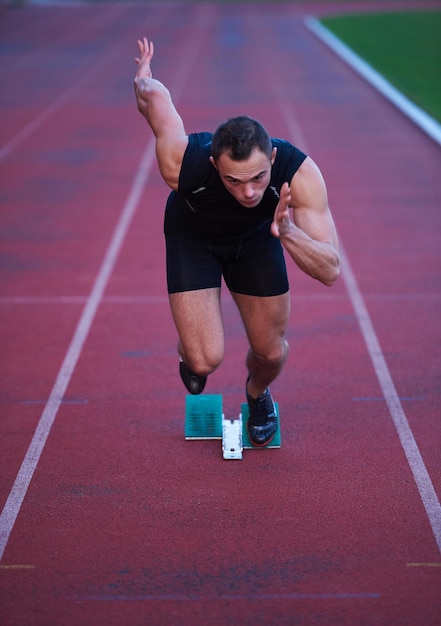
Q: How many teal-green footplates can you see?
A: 2